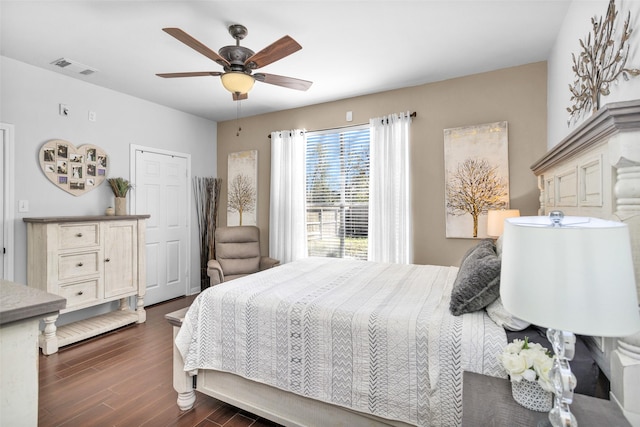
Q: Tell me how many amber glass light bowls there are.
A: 1